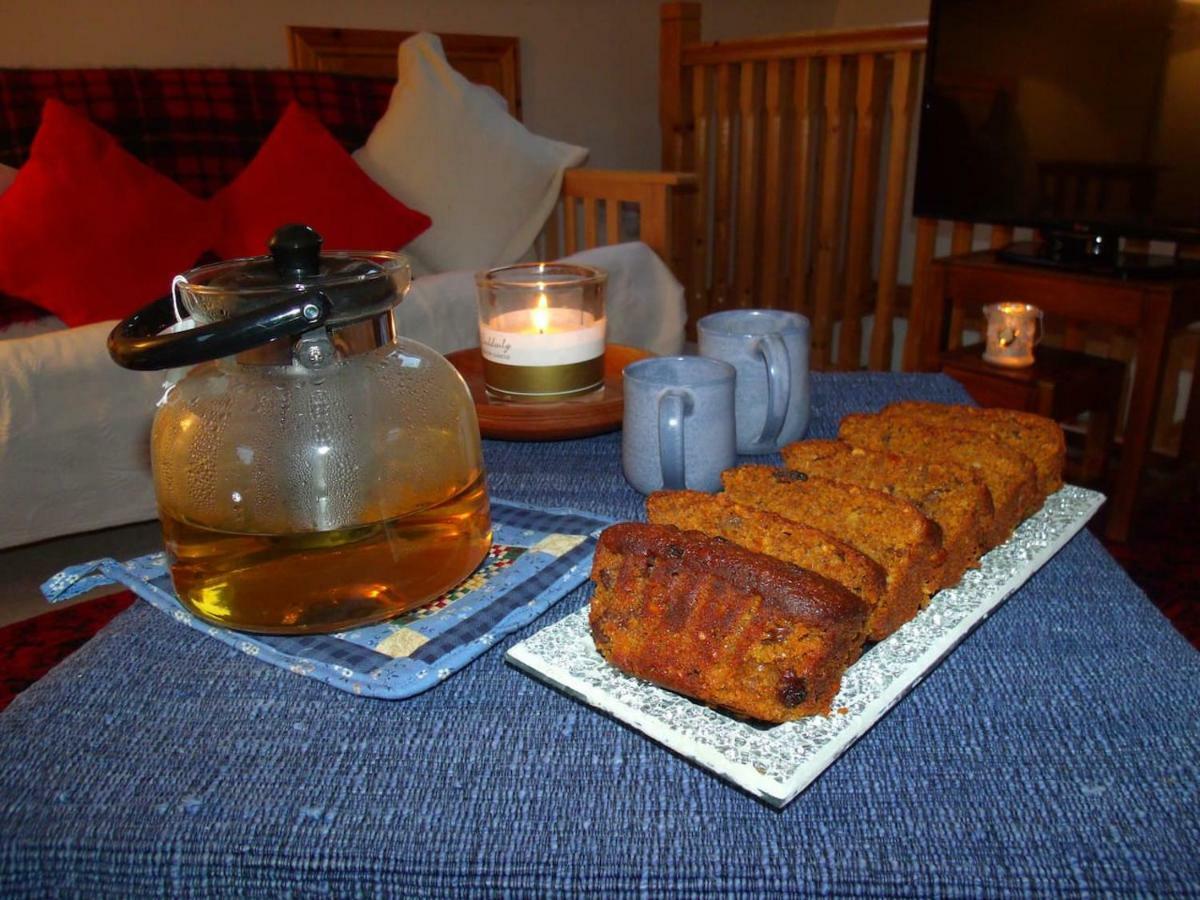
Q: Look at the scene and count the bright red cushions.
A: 2